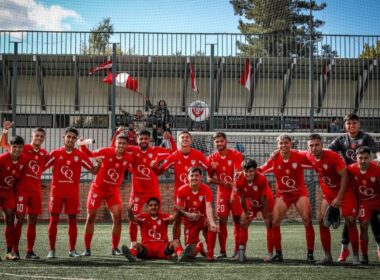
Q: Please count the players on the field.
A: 14